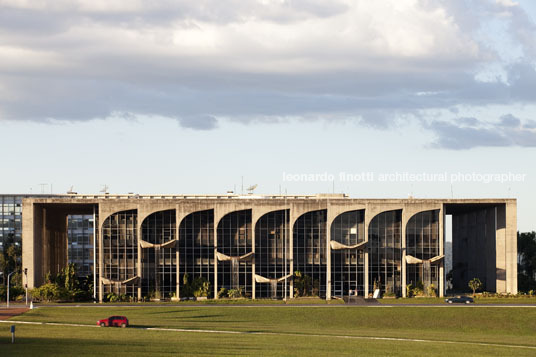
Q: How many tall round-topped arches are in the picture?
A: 9